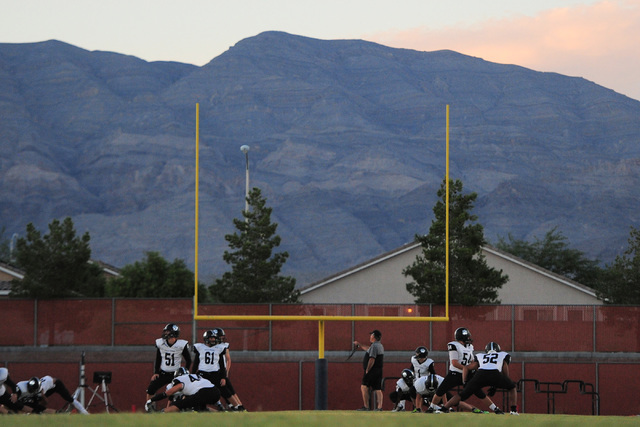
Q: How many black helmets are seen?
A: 10